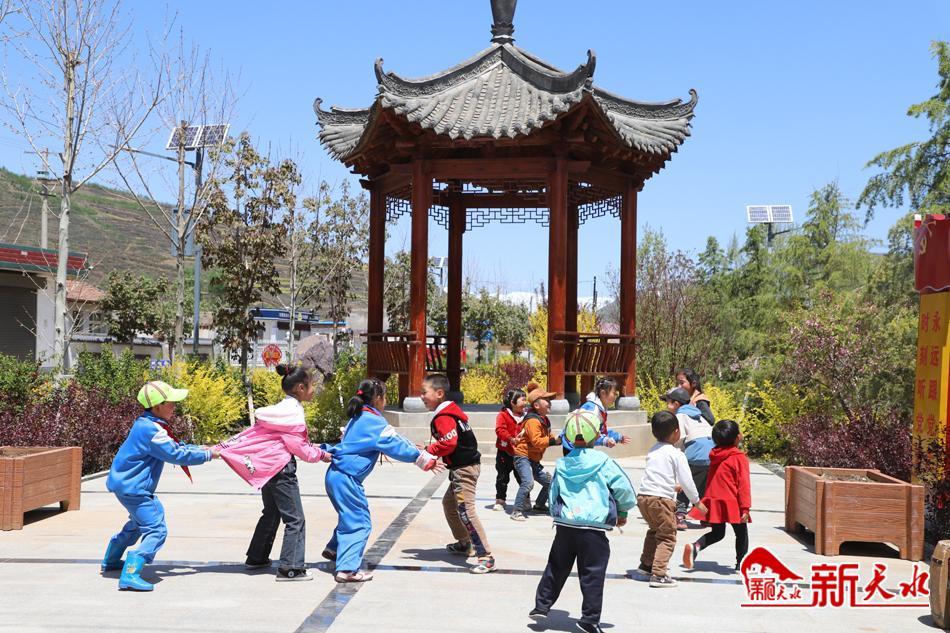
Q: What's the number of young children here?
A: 12